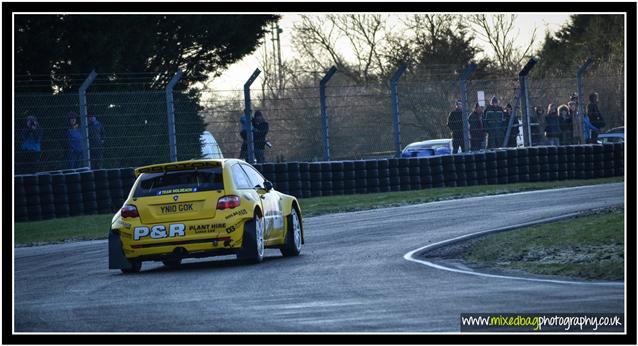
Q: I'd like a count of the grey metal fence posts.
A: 8